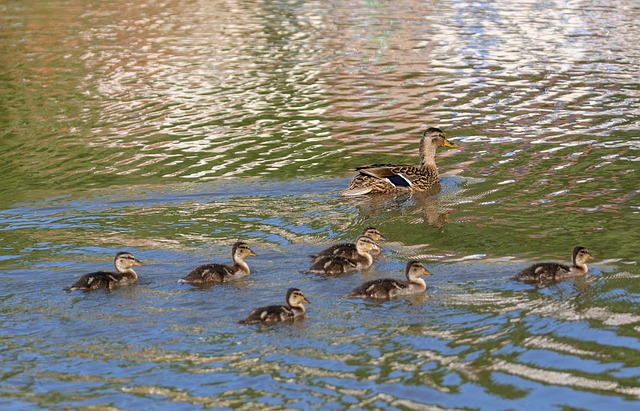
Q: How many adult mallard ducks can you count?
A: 1